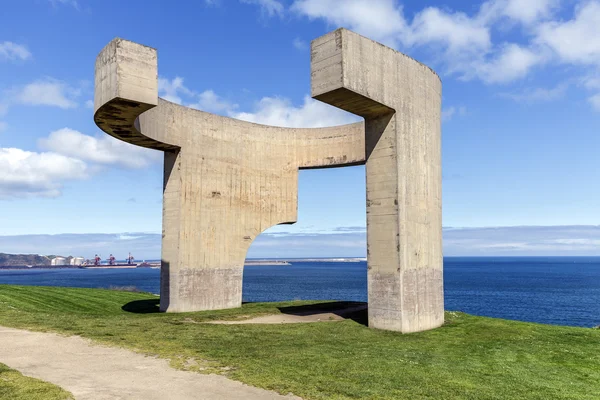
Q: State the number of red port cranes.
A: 3